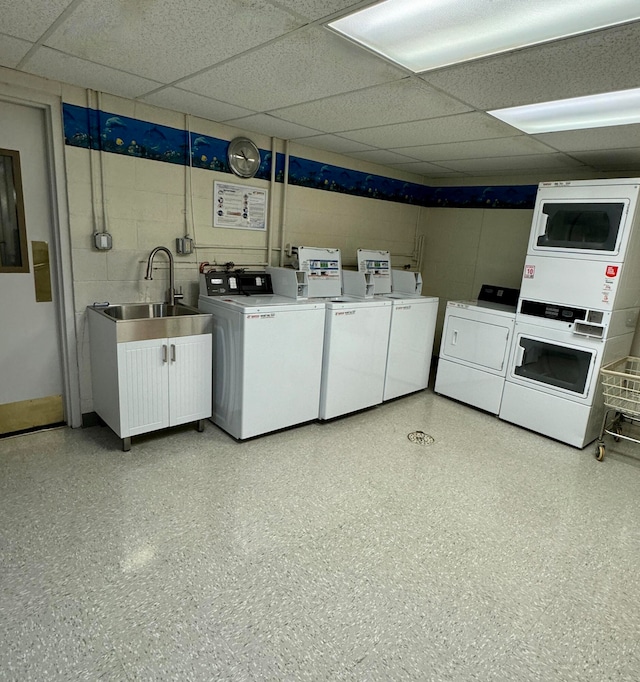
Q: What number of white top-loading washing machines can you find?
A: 3